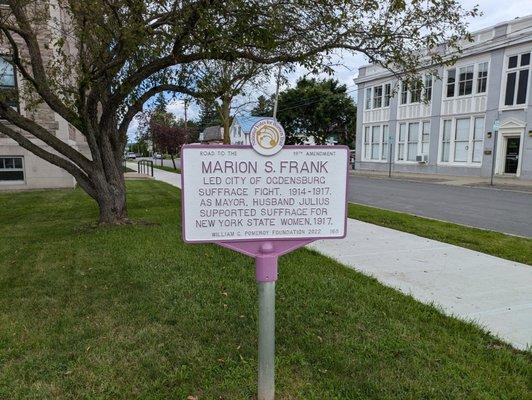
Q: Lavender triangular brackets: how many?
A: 1